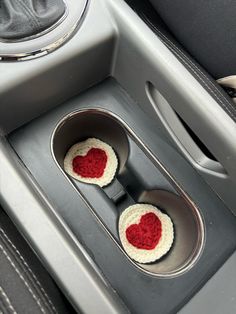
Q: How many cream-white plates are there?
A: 2